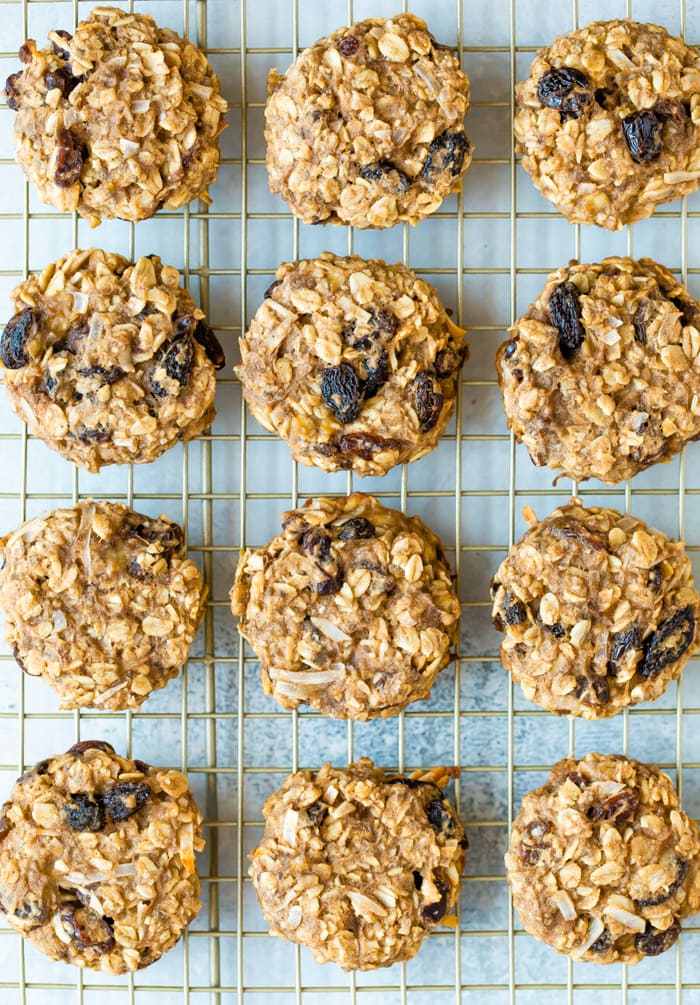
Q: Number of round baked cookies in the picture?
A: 12